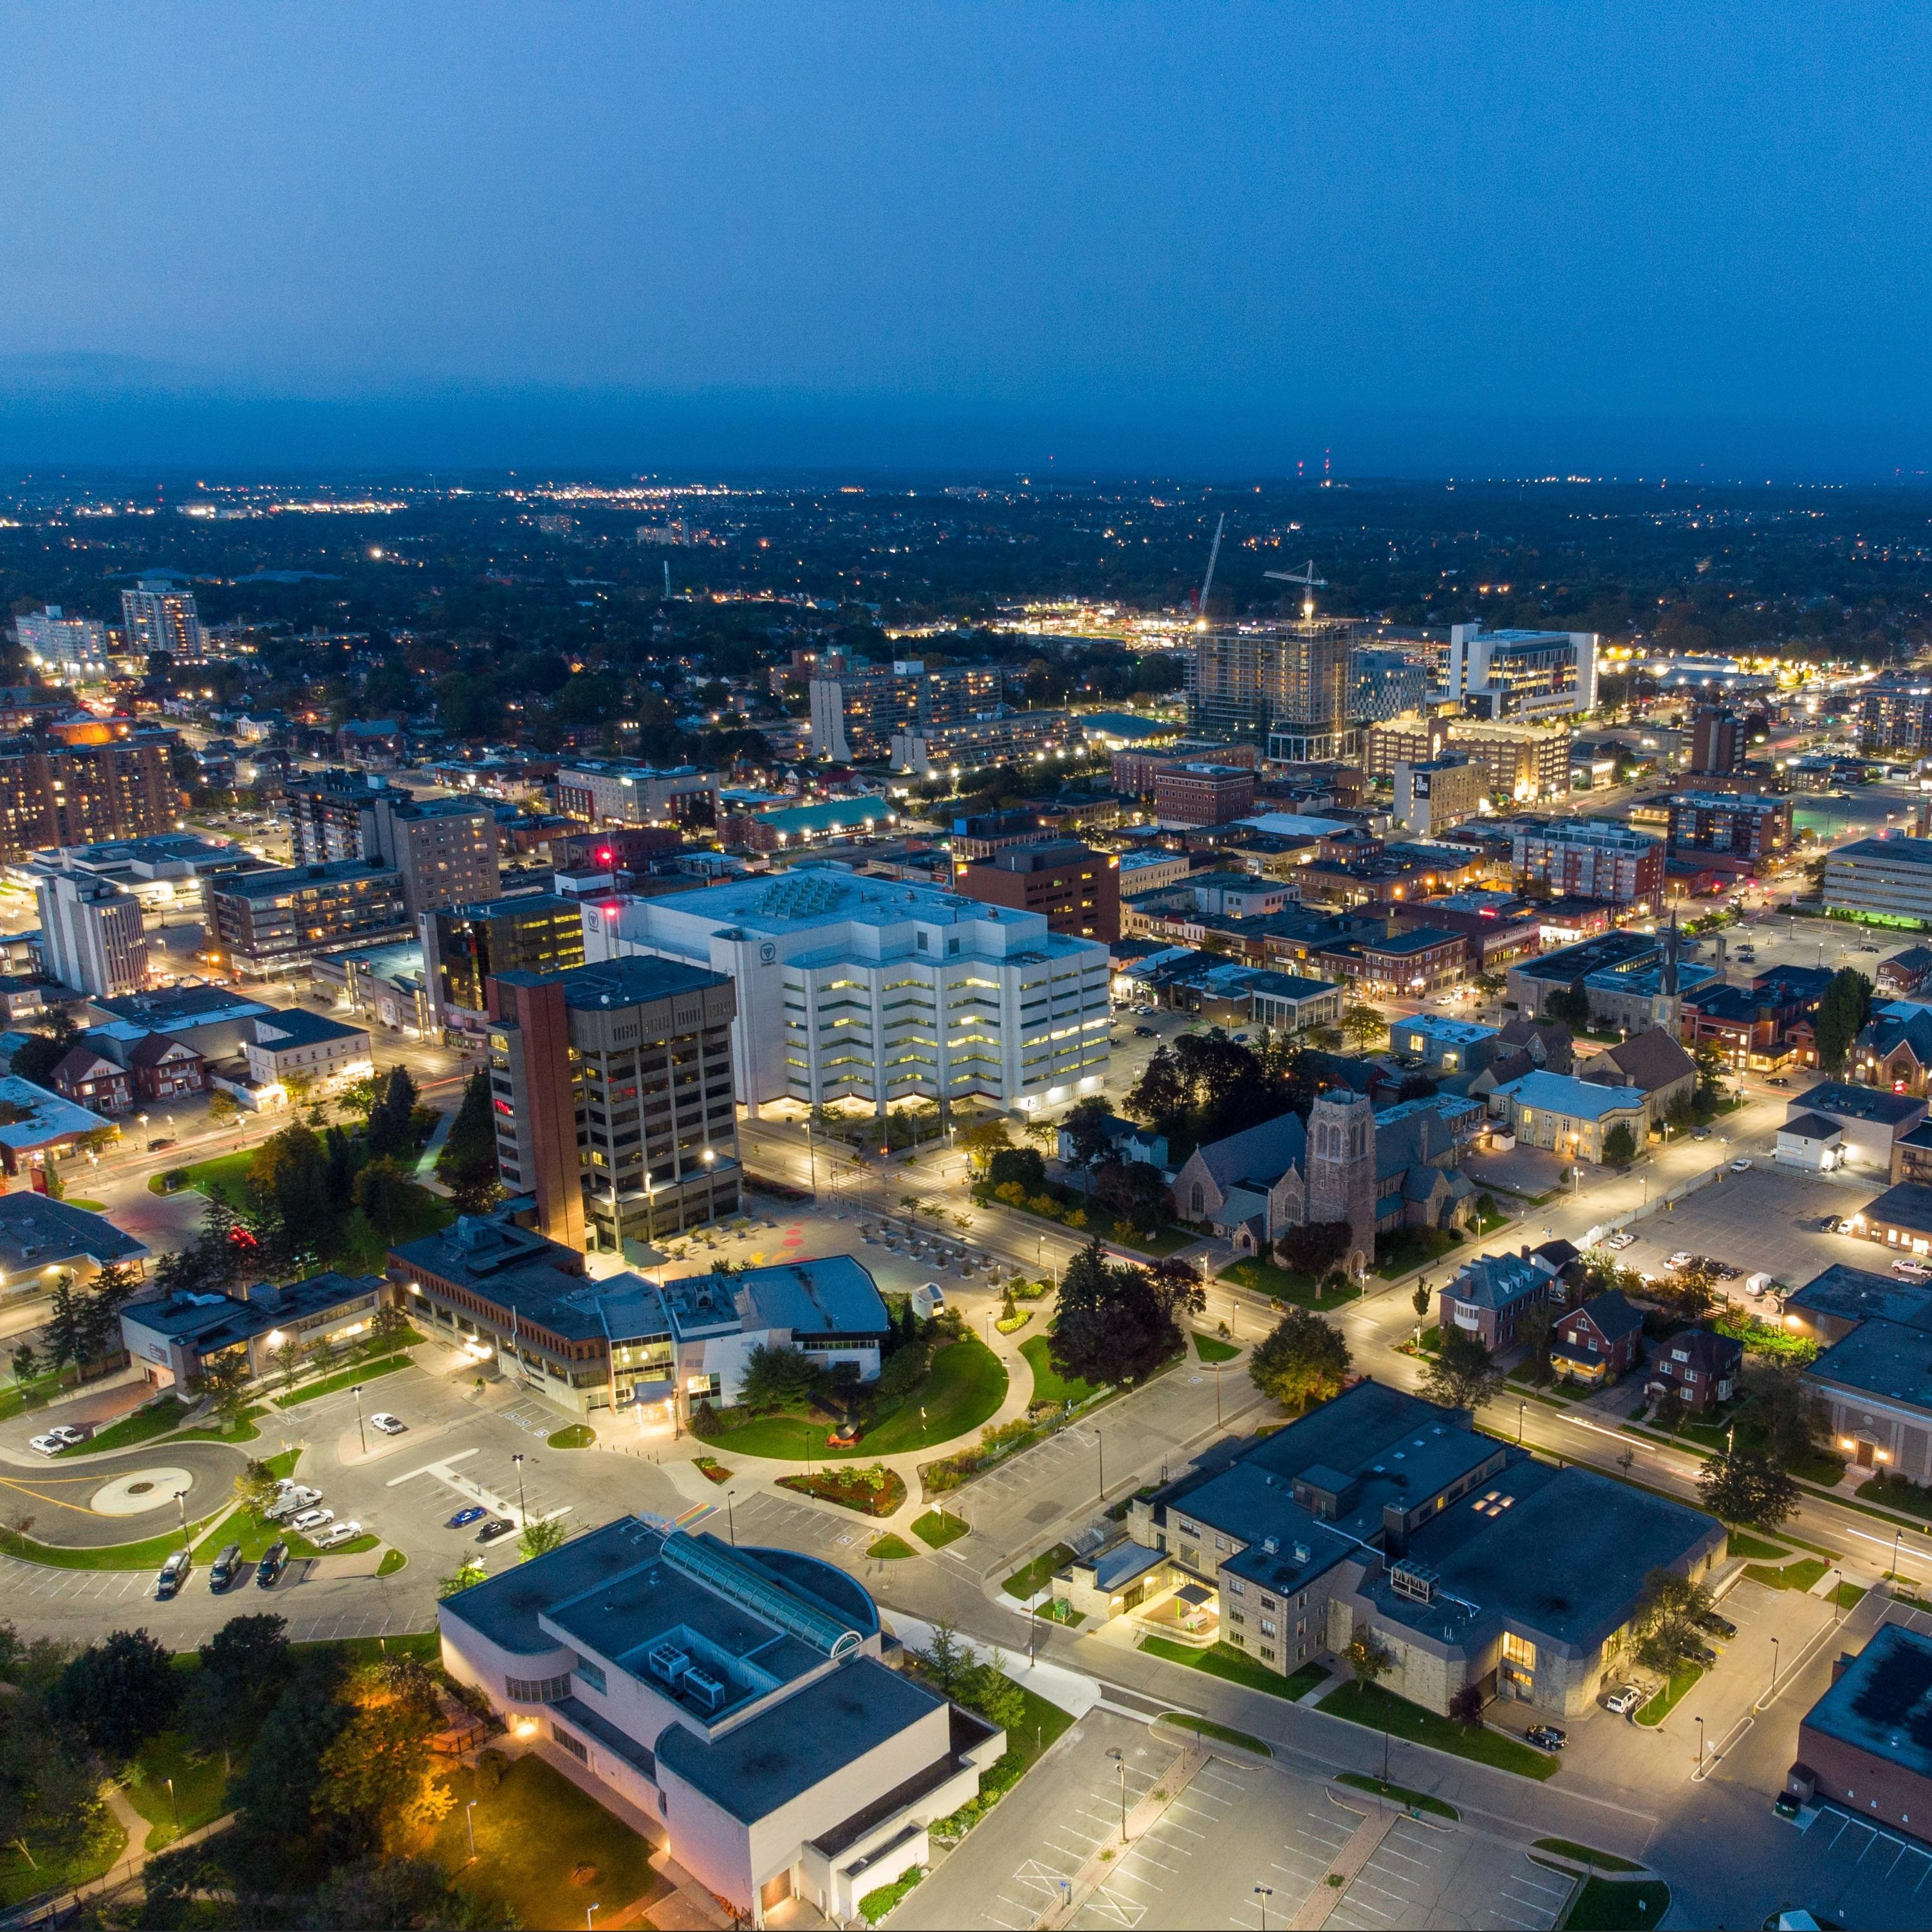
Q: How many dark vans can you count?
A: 3